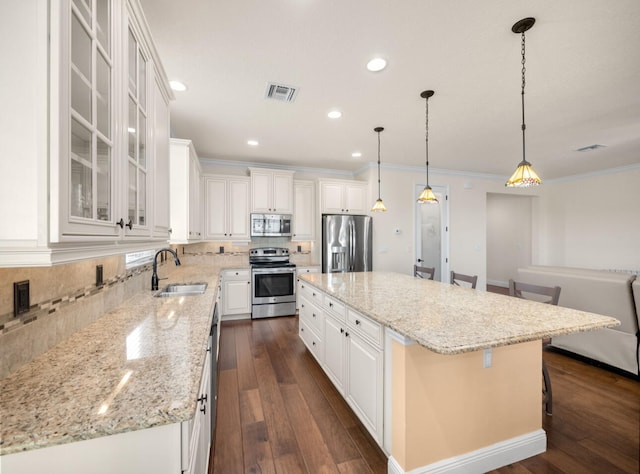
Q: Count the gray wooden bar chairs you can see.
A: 3